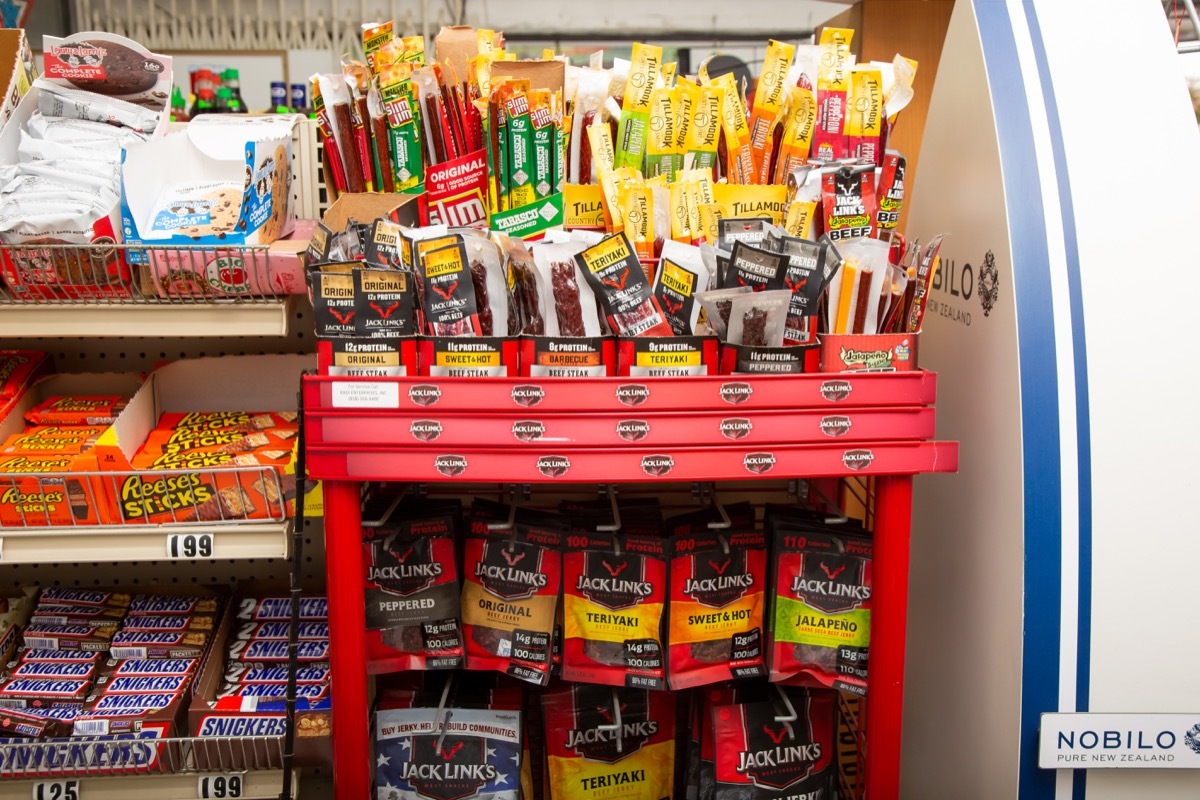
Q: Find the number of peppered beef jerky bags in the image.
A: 1